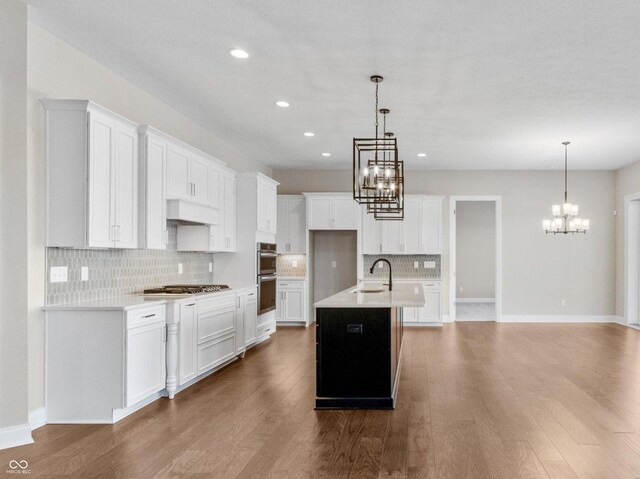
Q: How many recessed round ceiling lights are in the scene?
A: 5